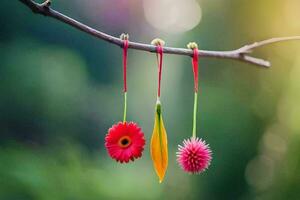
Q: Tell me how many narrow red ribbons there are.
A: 3